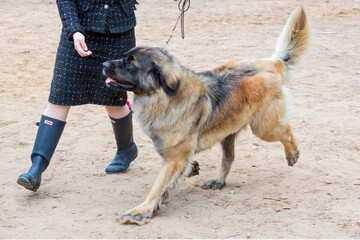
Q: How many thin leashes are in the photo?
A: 1